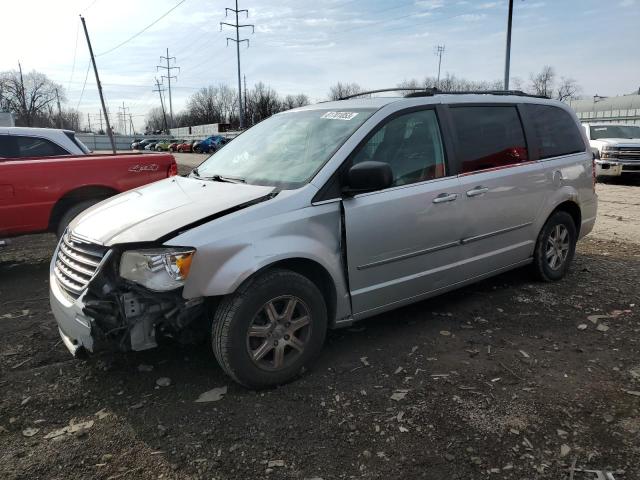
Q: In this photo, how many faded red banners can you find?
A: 0